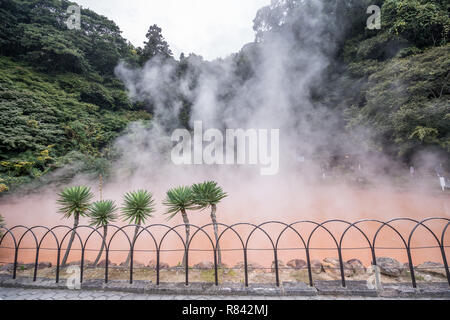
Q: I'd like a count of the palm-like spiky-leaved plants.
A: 5